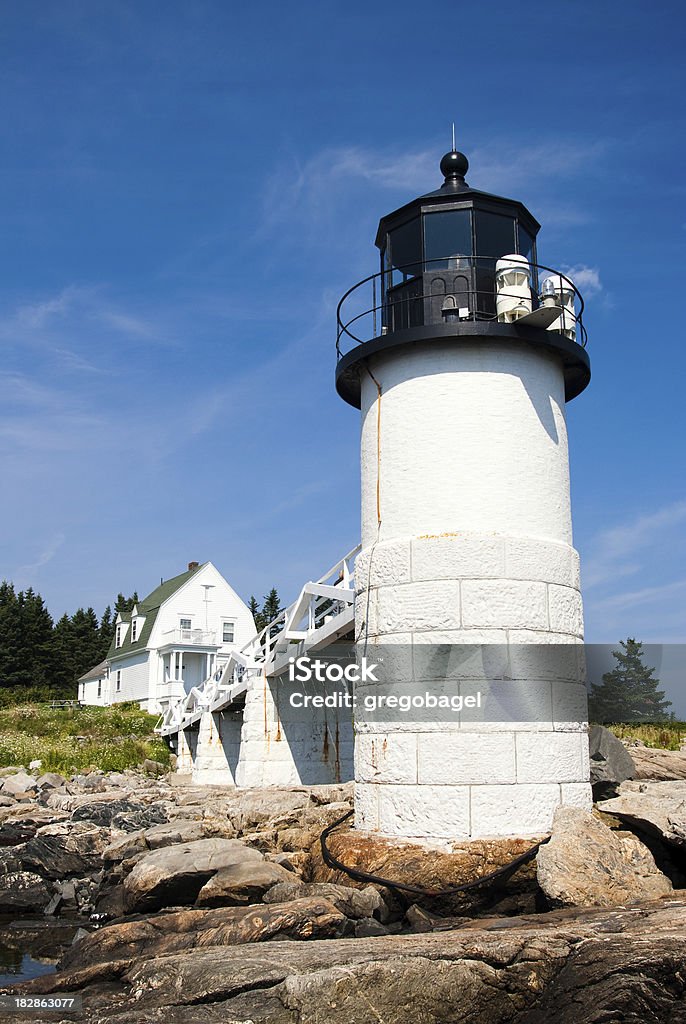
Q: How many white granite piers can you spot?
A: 3